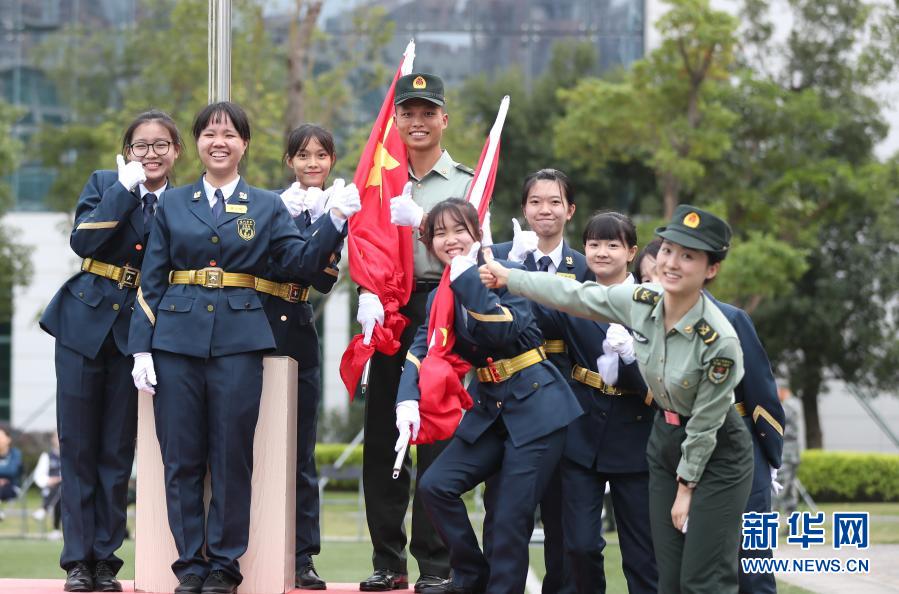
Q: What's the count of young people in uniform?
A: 9